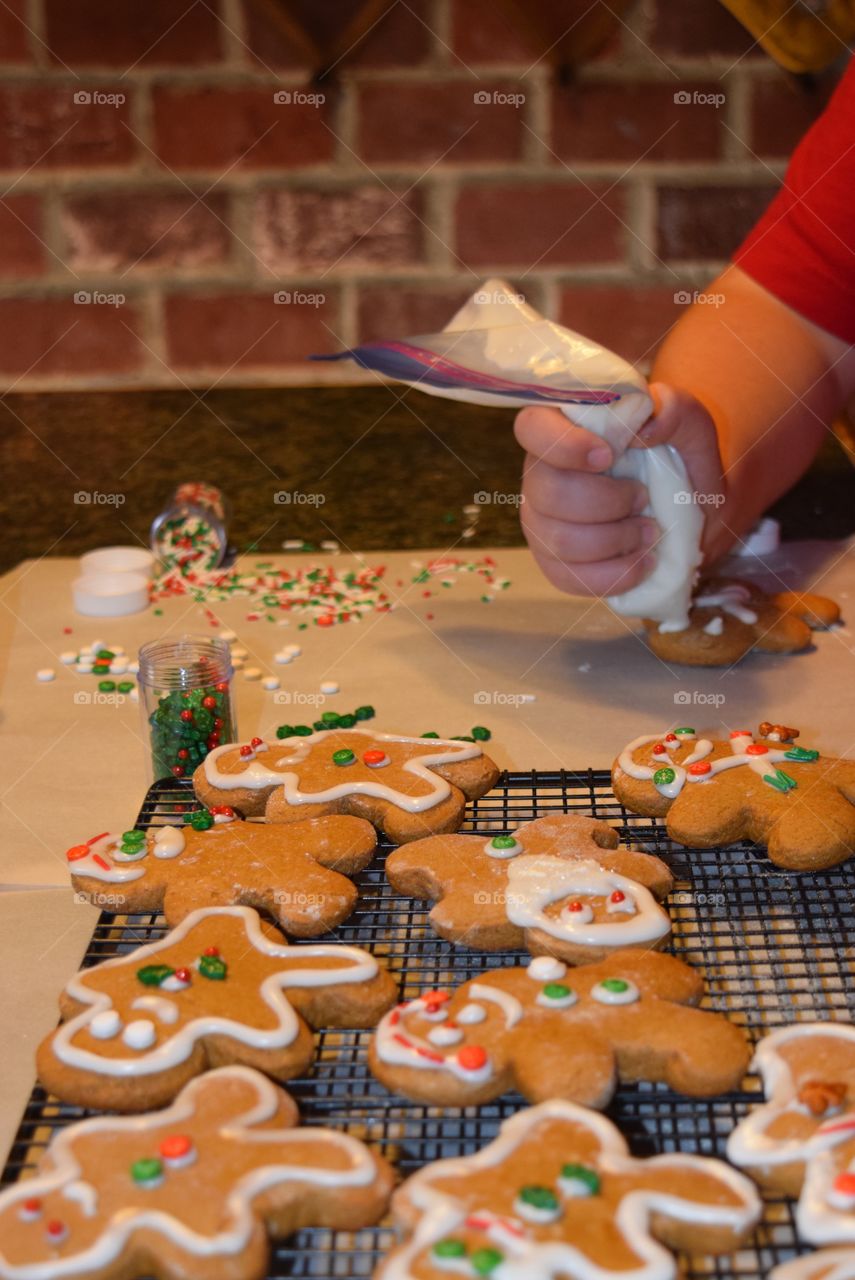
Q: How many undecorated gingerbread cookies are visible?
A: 0